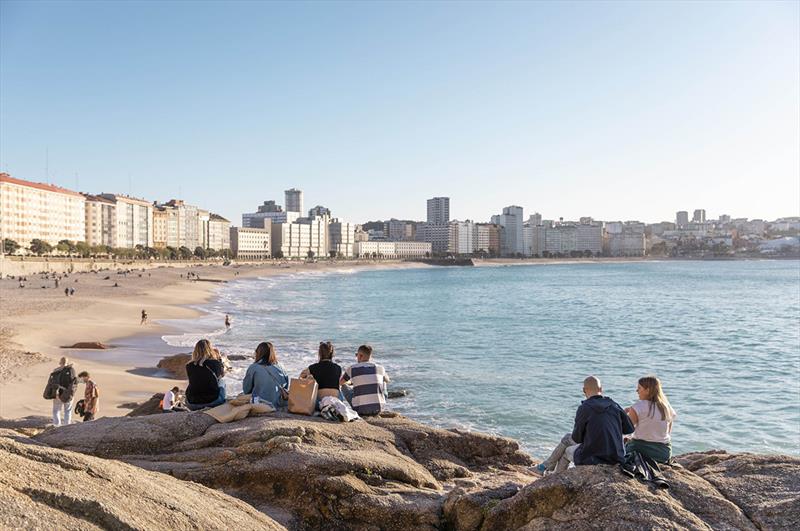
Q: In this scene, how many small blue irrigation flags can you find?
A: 0